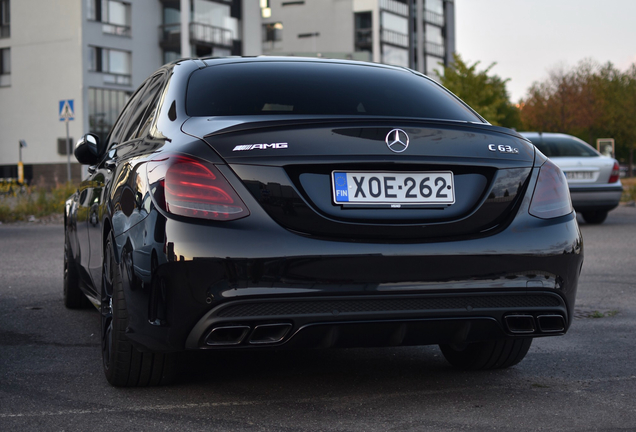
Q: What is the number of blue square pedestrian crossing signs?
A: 1